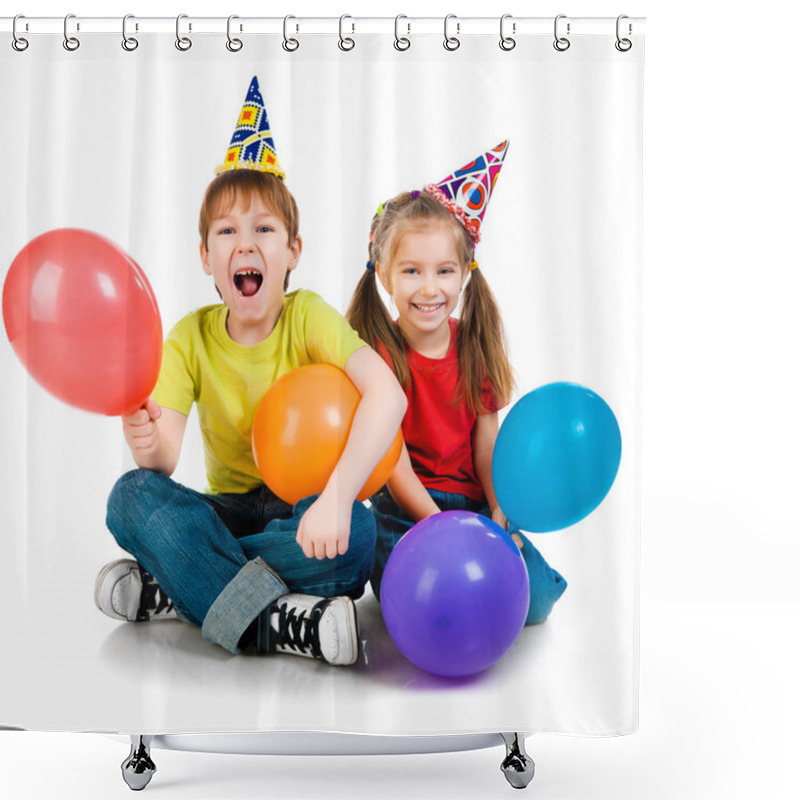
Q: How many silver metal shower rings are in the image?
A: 12